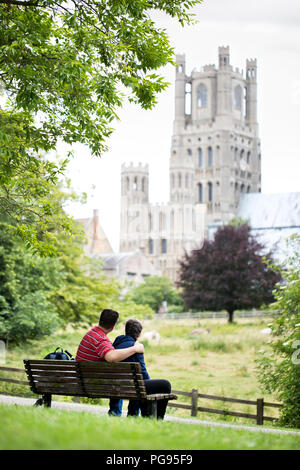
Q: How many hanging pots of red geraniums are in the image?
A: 0